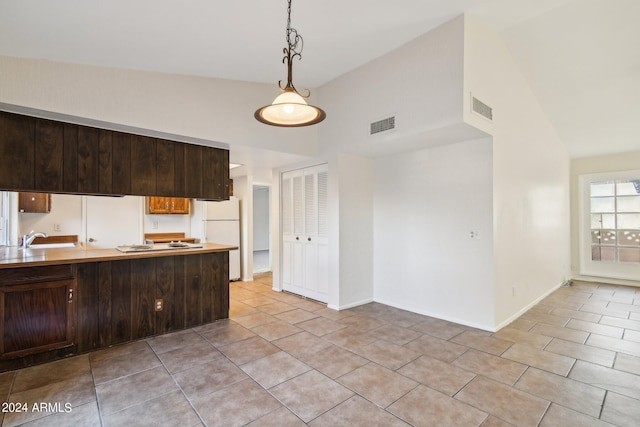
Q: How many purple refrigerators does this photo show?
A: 0